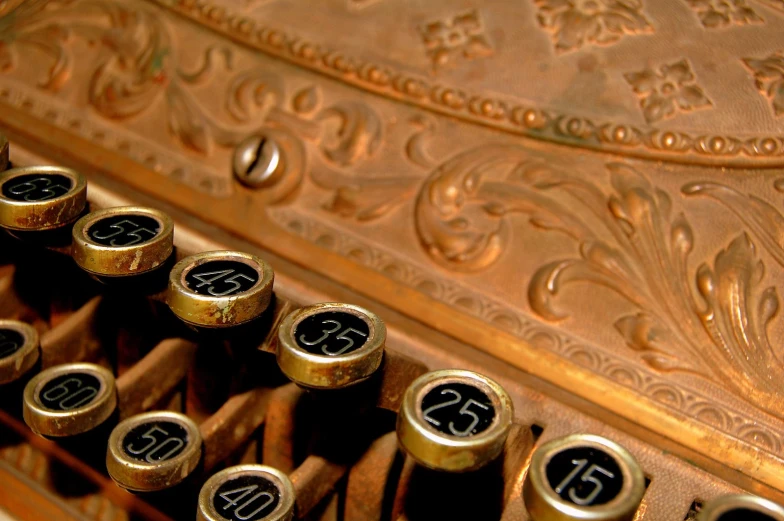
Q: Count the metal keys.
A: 12